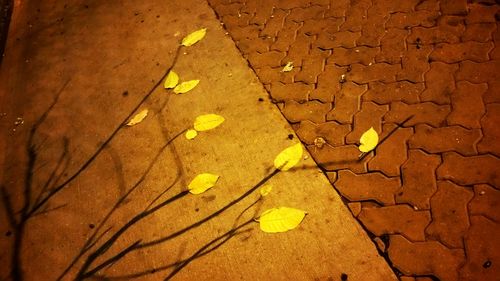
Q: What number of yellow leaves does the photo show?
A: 11